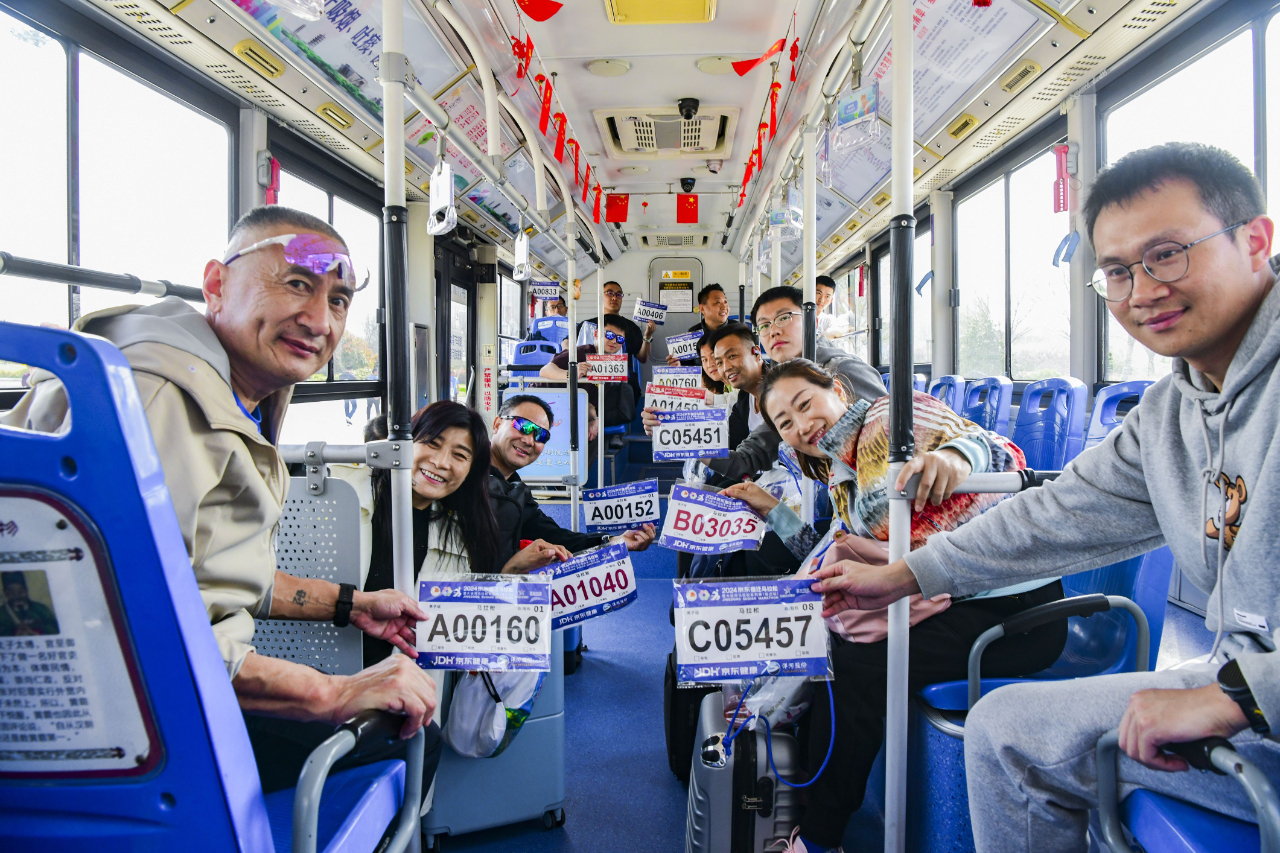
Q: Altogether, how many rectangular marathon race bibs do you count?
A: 12